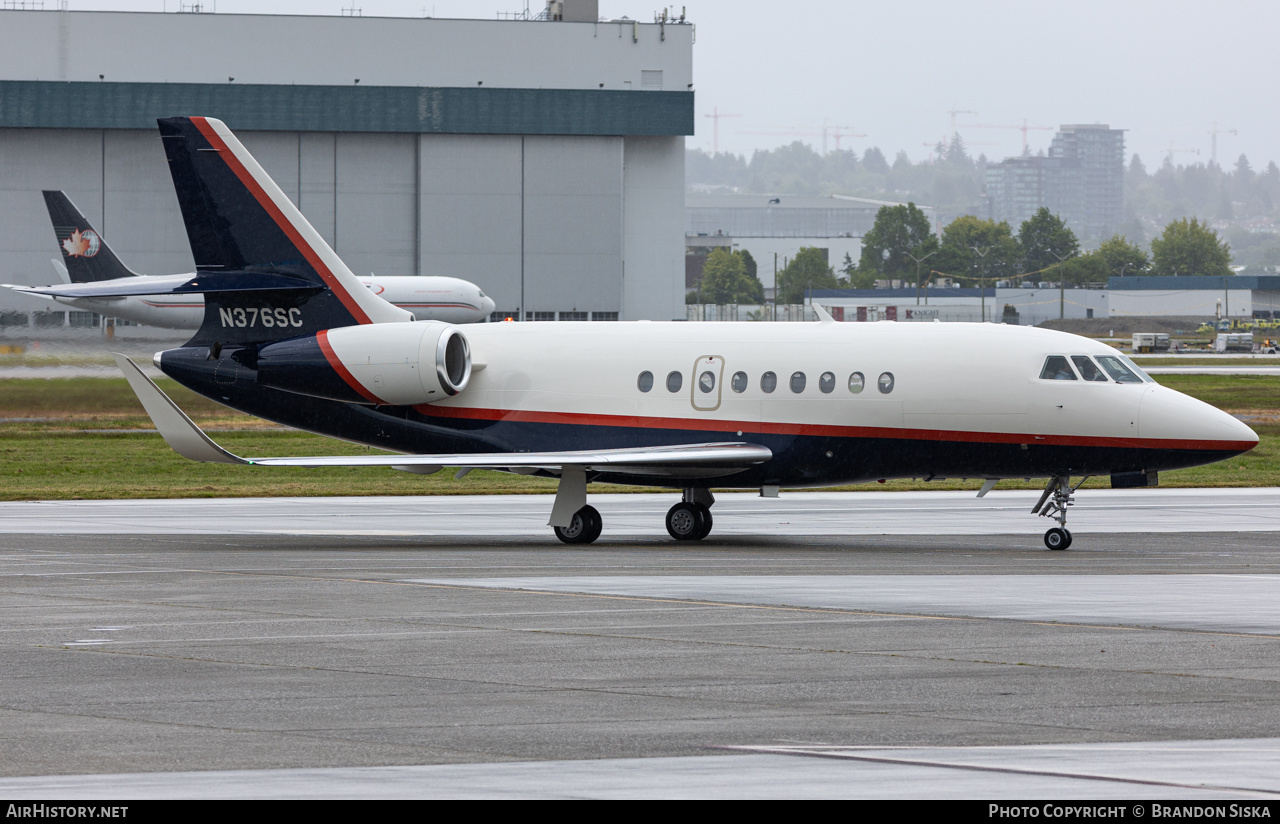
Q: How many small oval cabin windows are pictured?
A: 9